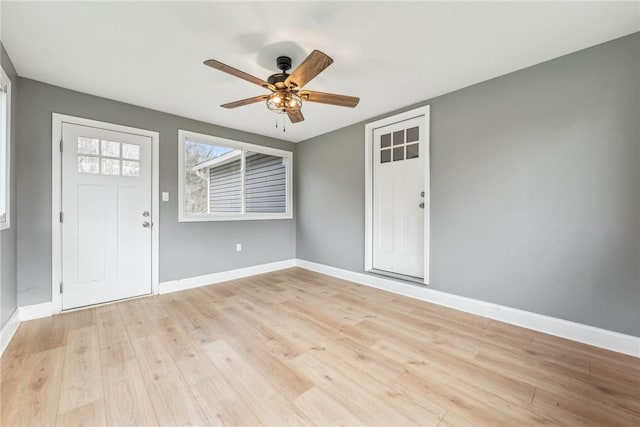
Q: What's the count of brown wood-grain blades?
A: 5